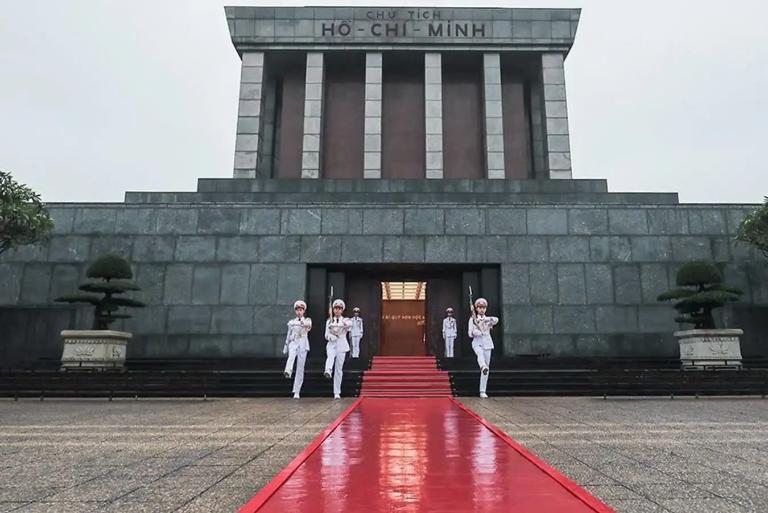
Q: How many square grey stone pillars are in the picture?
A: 6